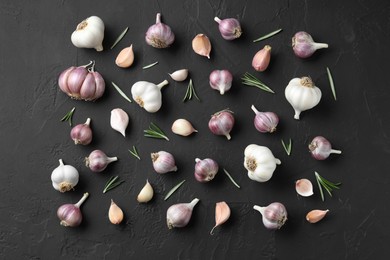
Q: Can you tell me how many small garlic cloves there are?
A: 11